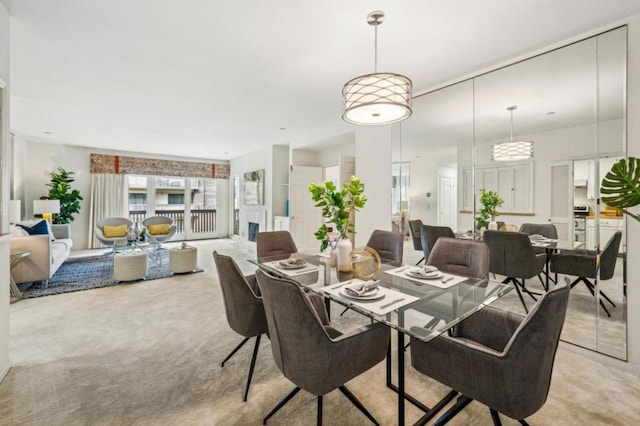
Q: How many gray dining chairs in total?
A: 6